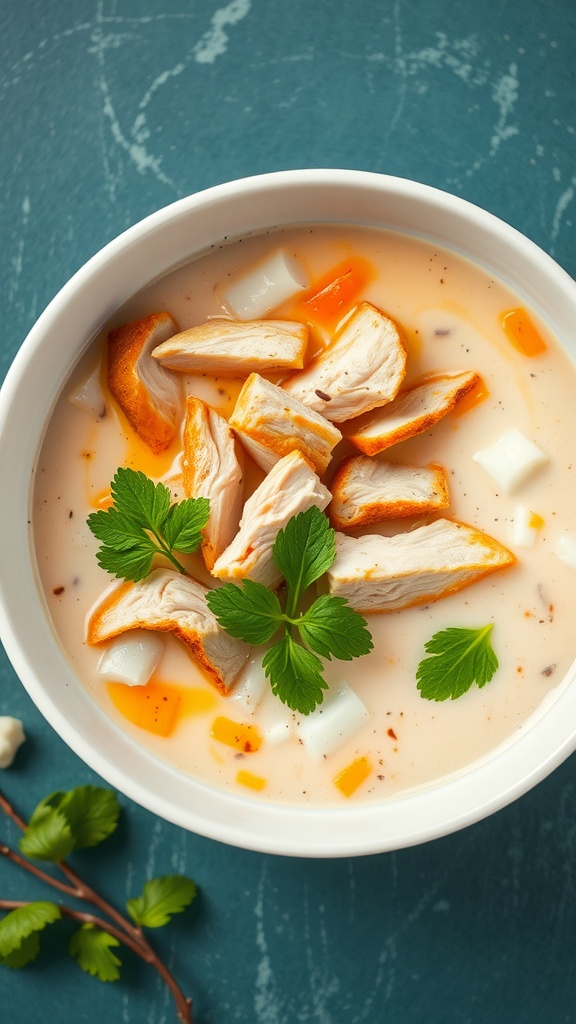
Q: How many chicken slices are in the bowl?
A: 10